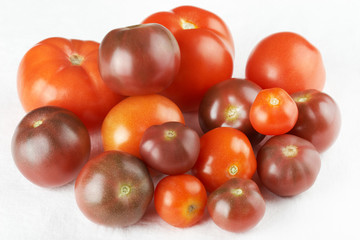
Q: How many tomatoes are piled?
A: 15